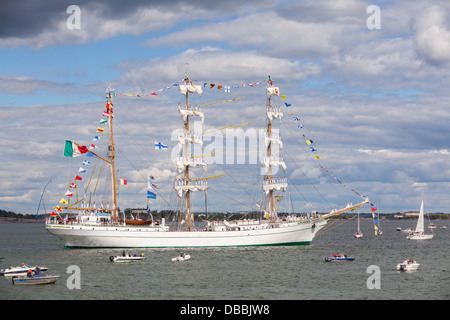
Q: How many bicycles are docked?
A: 0